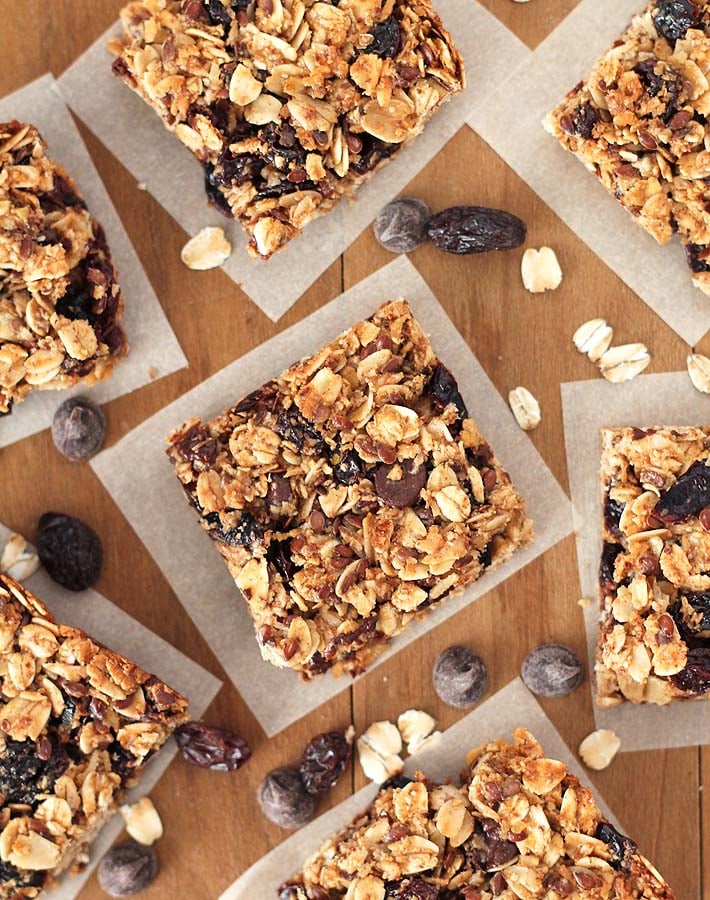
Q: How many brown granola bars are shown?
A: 7